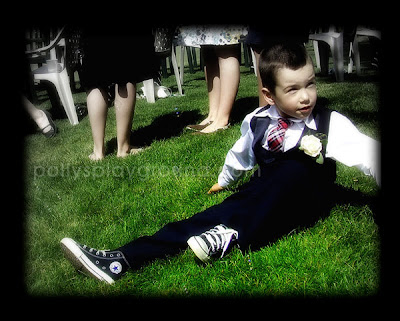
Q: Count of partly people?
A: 4